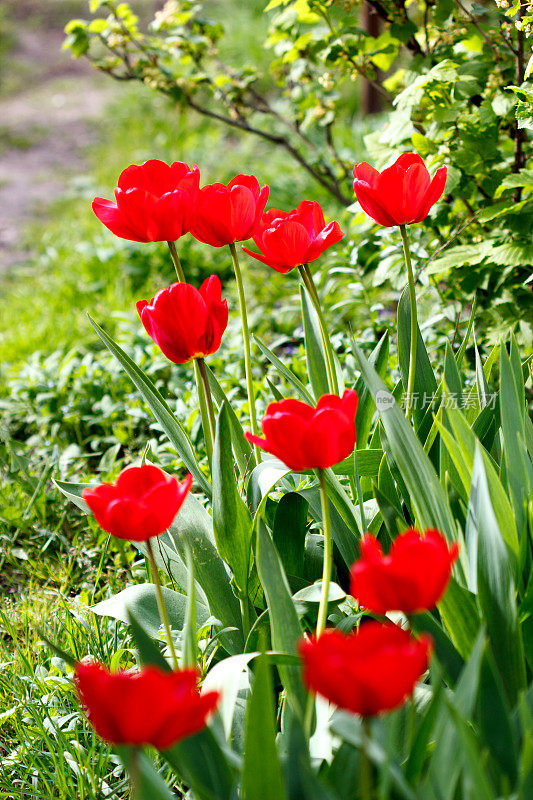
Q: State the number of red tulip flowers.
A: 10